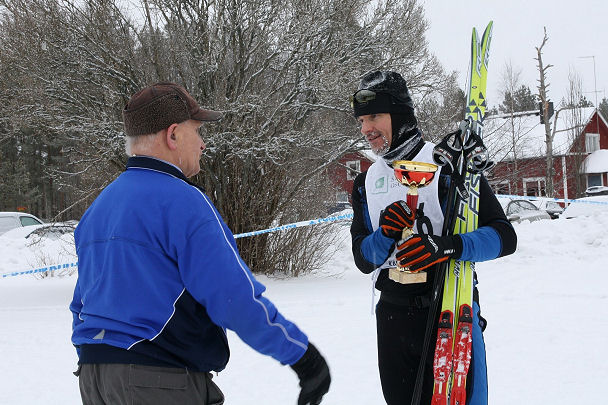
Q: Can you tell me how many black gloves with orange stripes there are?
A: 2